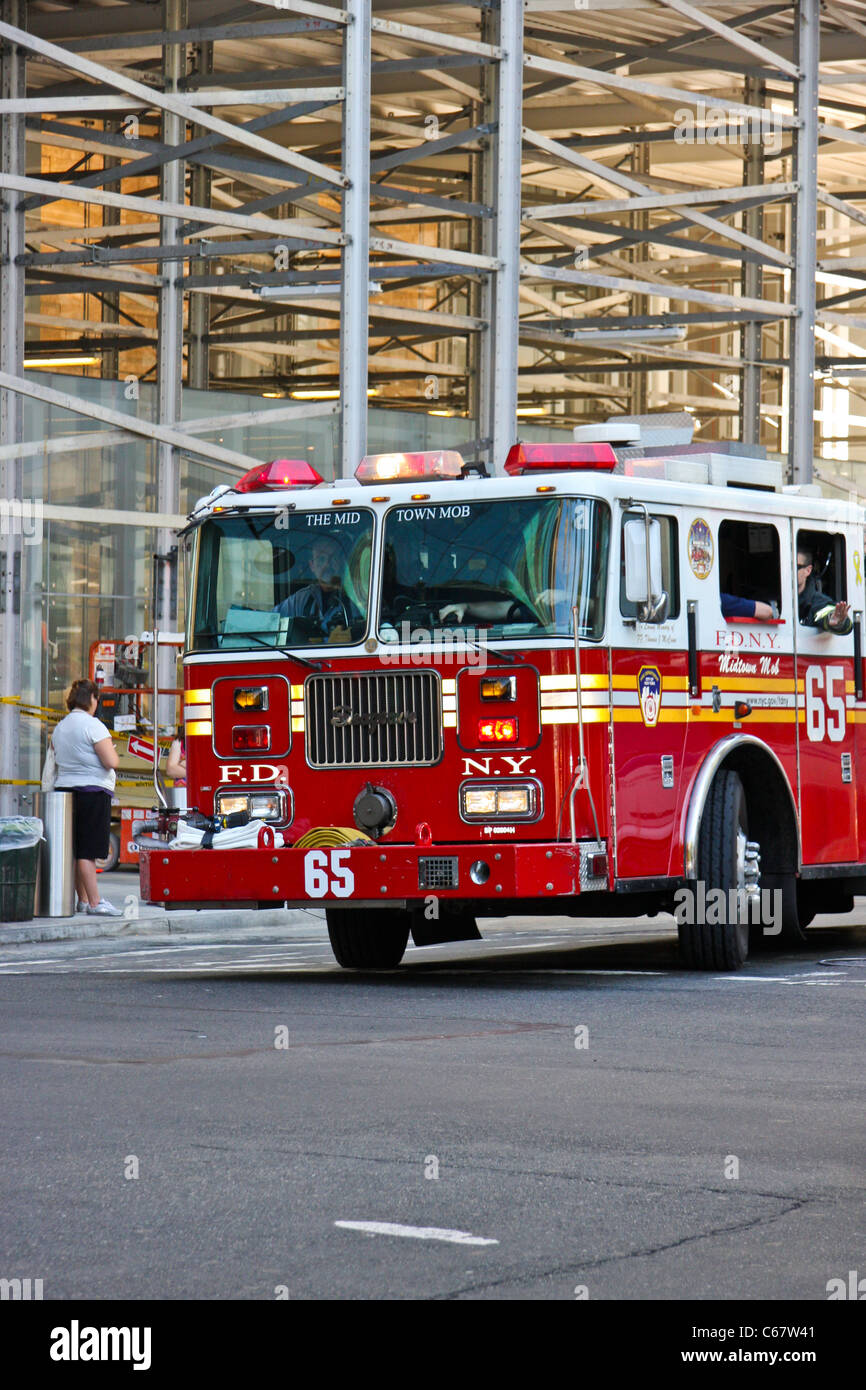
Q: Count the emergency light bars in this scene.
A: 3